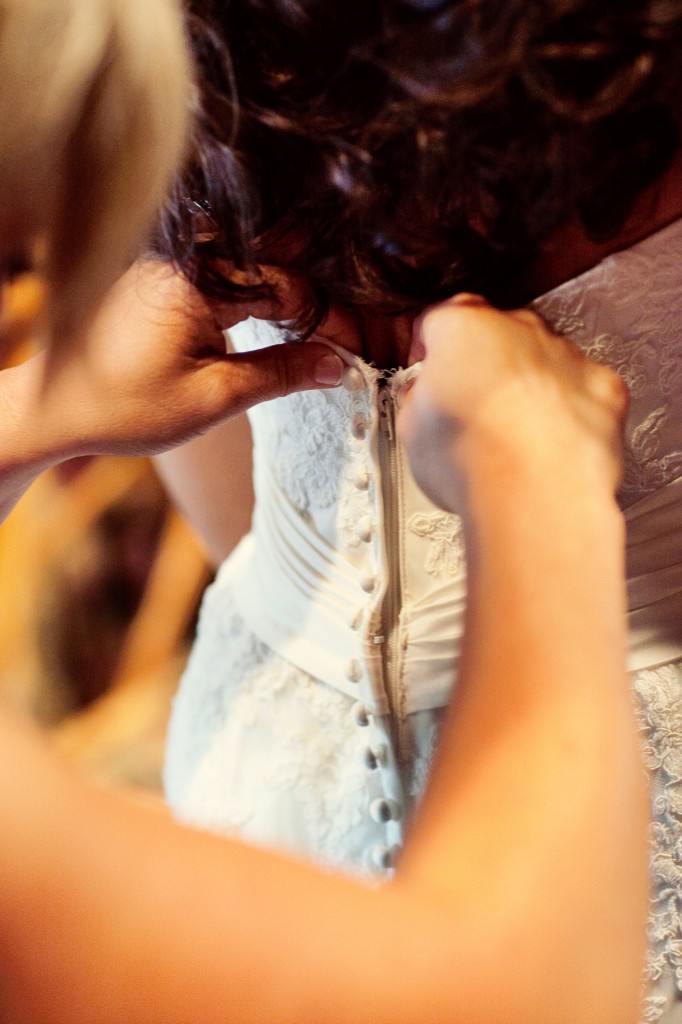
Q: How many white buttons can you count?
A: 11